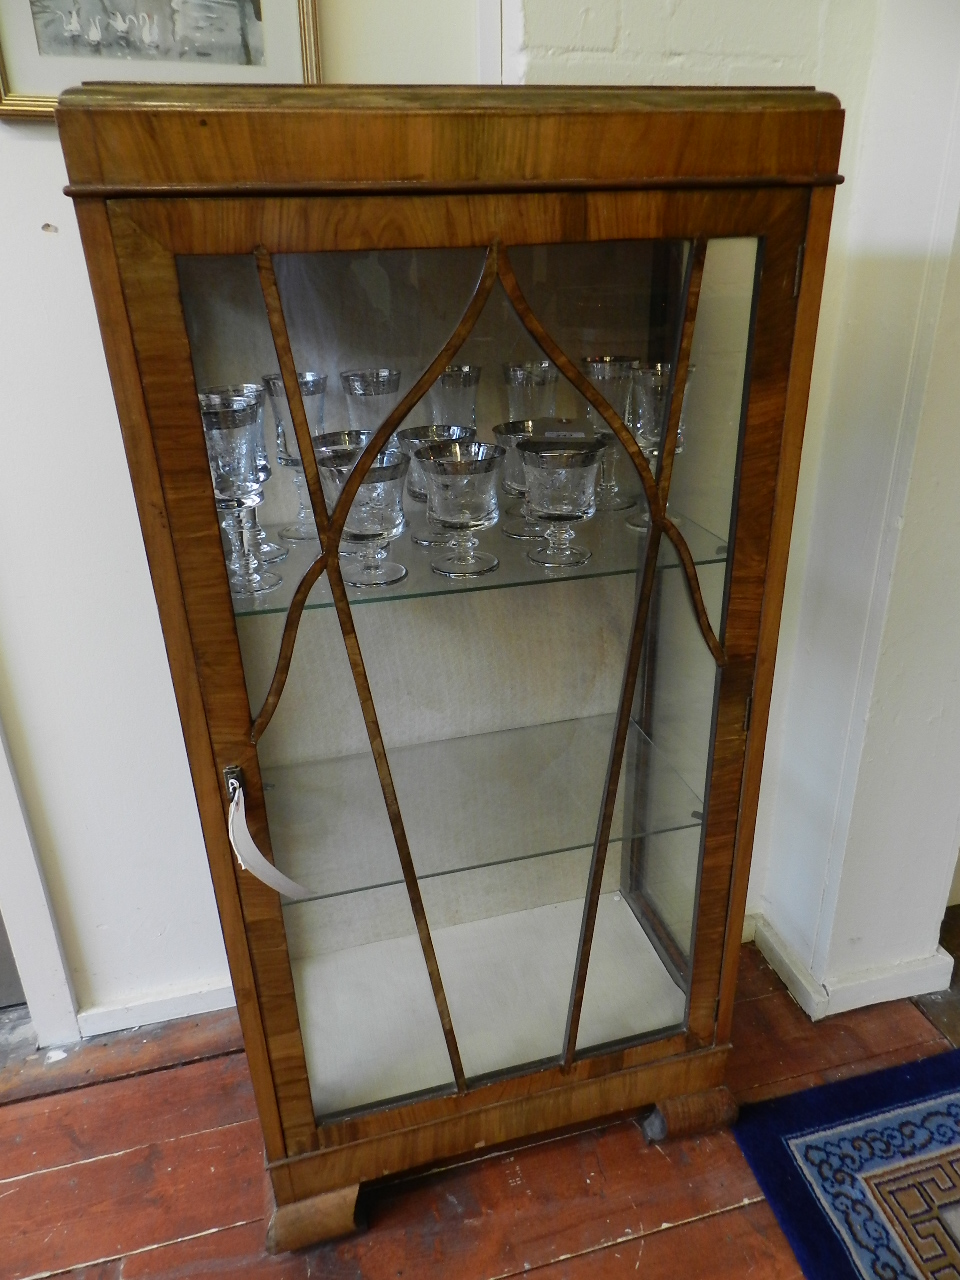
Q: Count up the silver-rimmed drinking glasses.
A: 14